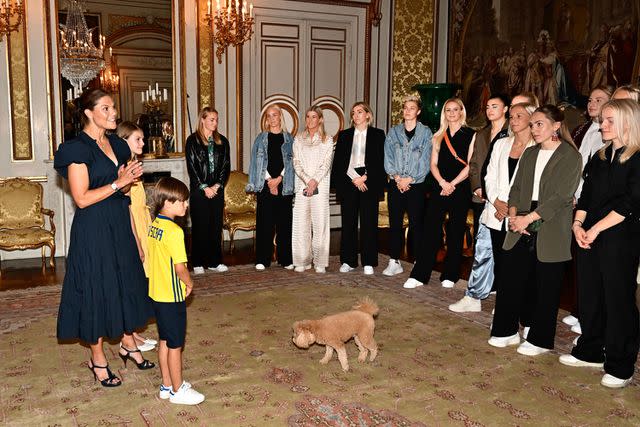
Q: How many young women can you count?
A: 13